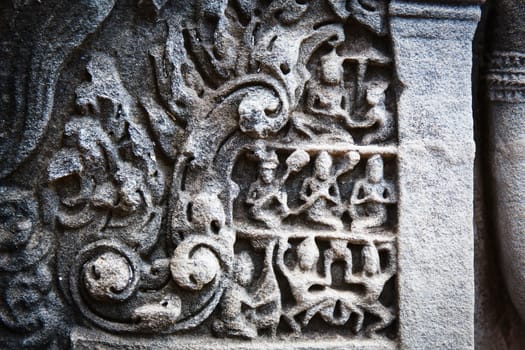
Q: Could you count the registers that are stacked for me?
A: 3